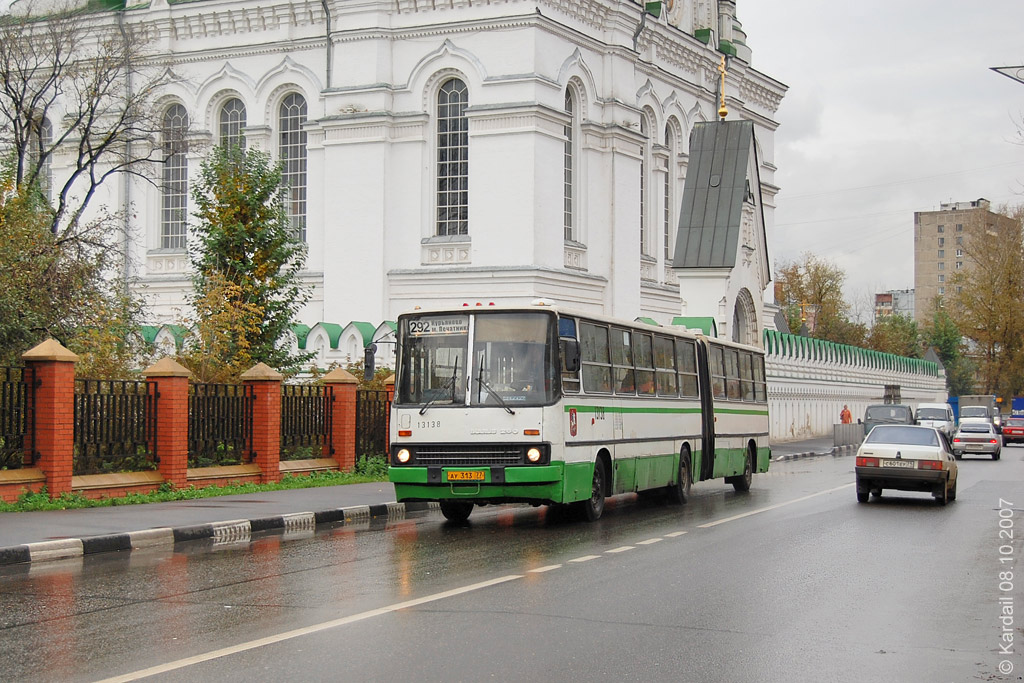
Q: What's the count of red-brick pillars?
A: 5